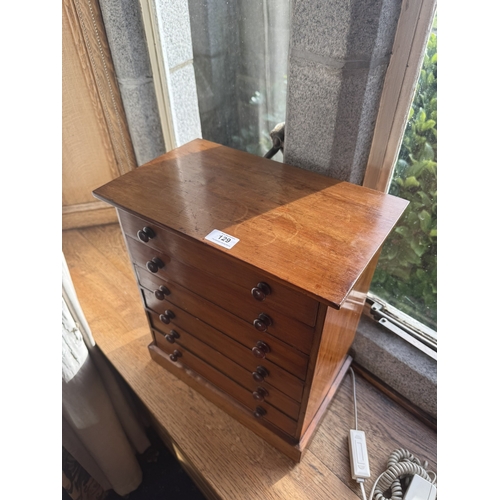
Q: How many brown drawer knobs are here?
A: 12